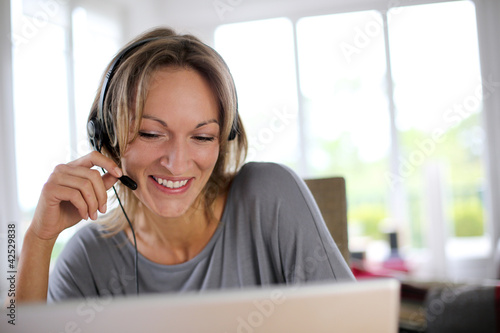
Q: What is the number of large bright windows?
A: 5